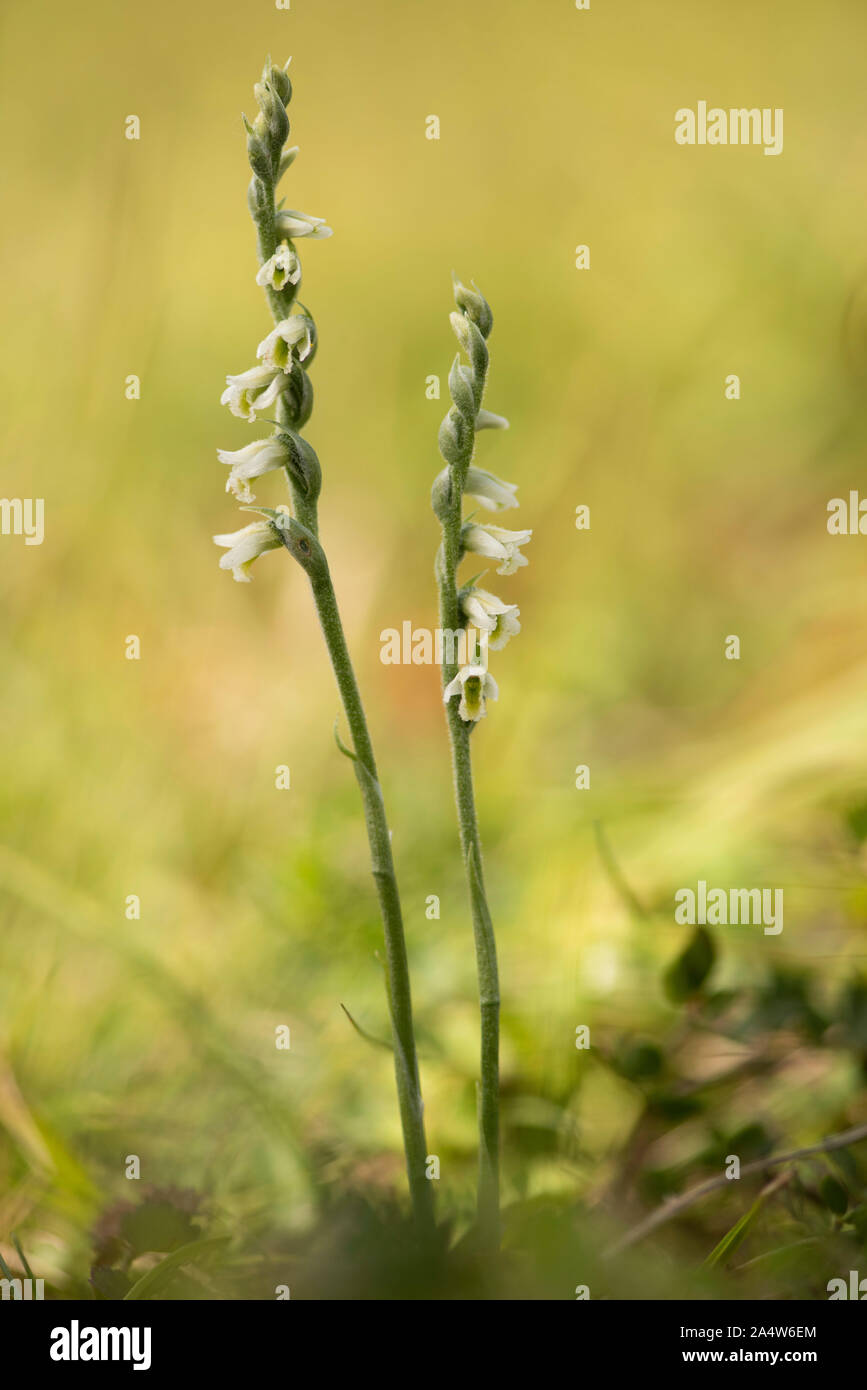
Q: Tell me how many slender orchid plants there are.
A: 2